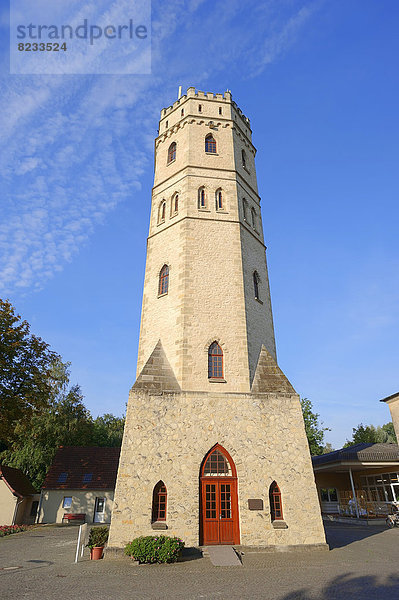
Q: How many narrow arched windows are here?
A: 14